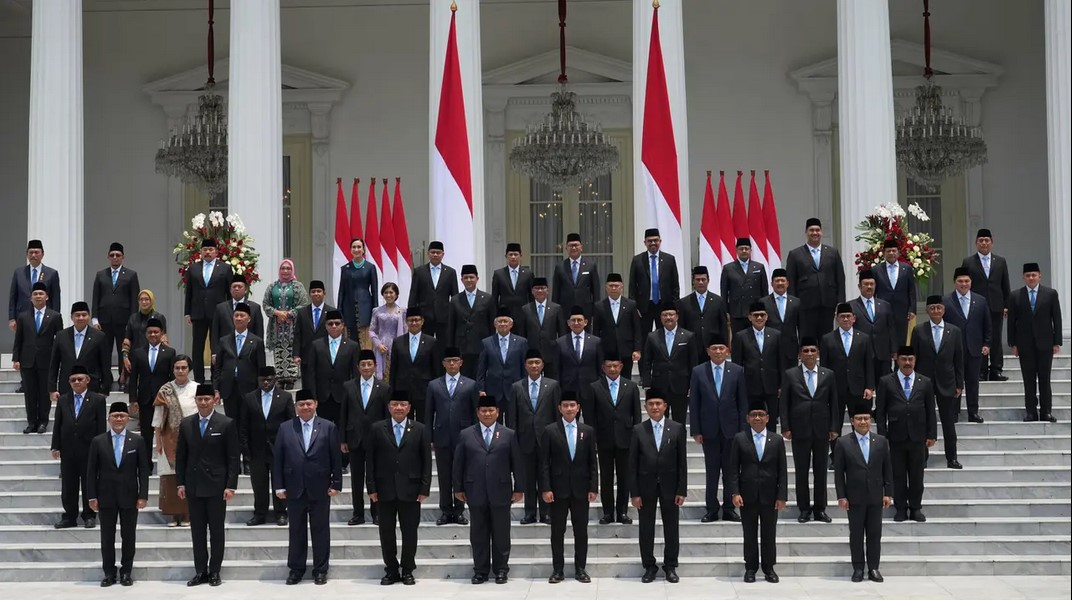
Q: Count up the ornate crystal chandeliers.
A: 3